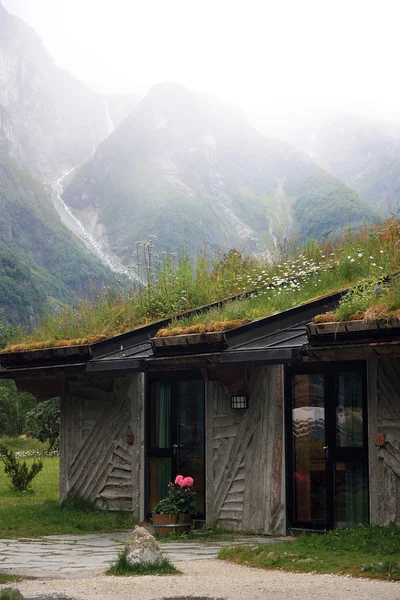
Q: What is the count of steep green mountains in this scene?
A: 3